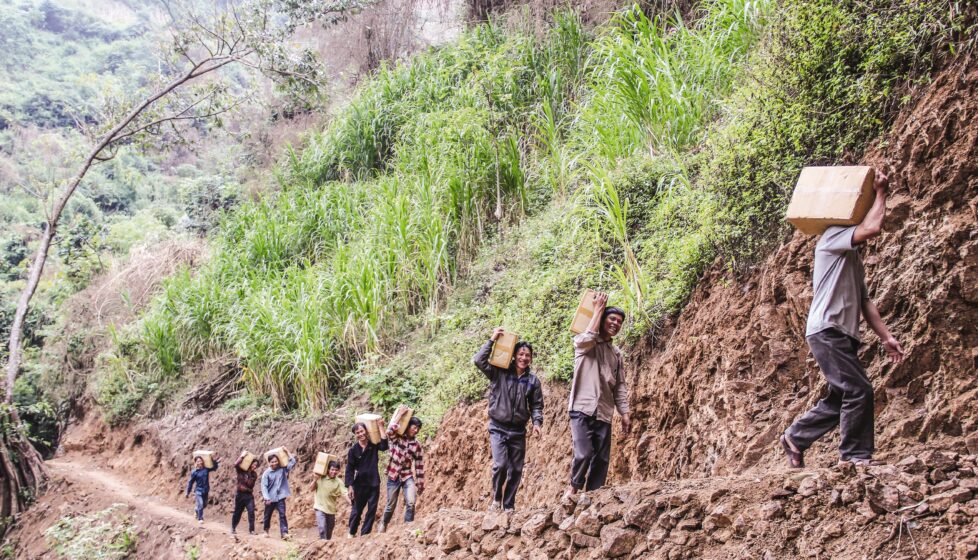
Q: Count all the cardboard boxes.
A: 9